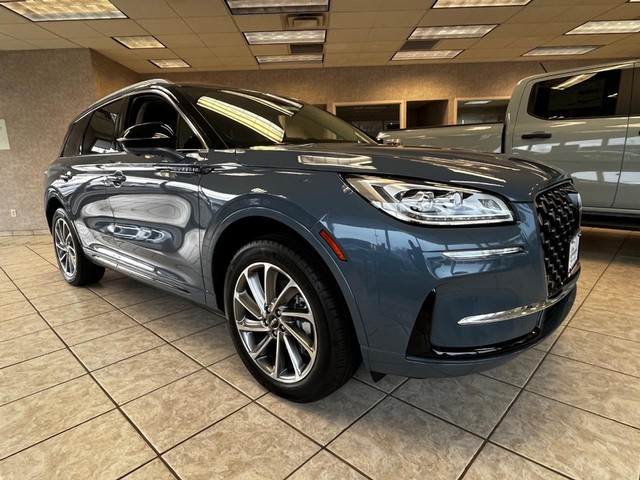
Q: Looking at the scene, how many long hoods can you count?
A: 1